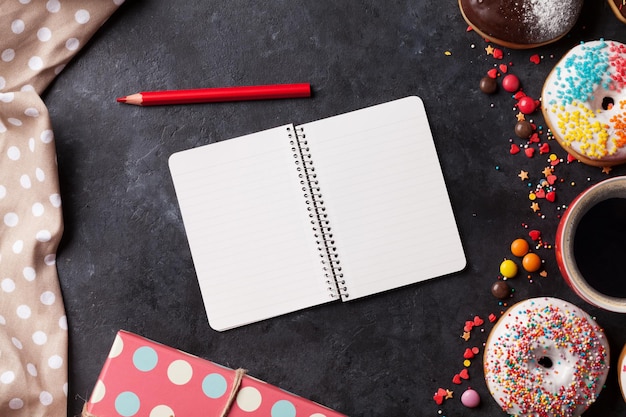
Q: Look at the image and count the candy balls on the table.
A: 9